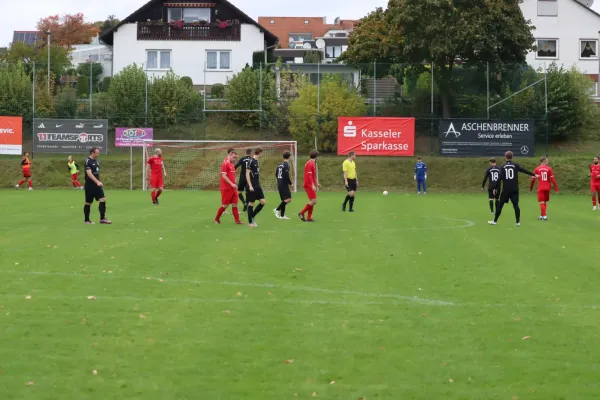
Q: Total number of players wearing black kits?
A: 6